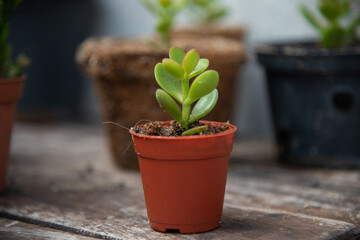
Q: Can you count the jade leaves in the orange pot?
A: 9